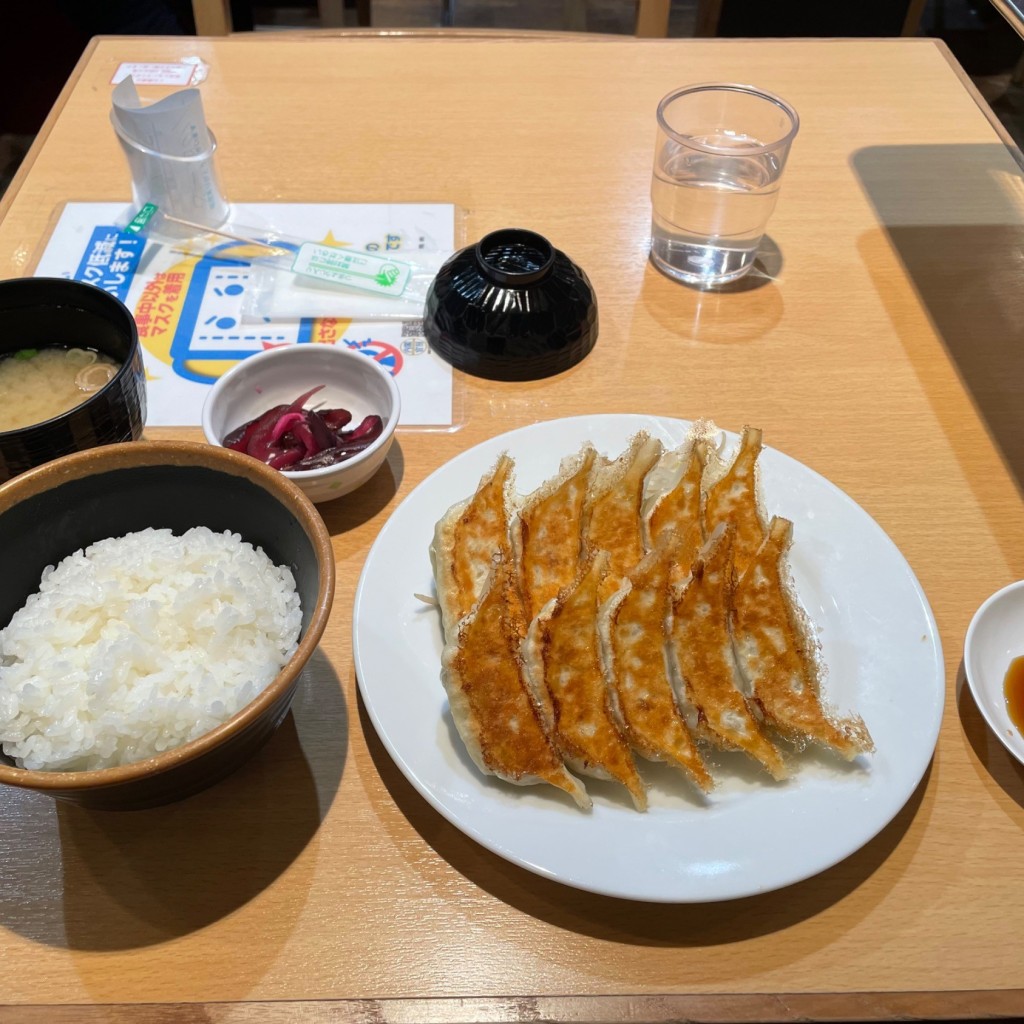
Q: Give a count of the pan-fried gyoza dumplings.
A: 10